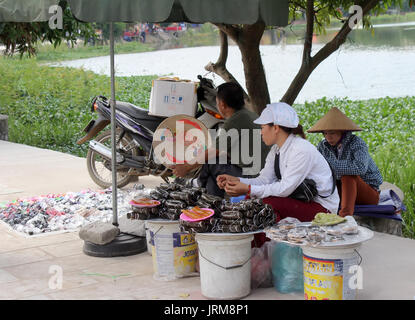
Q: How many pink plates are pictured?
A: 2